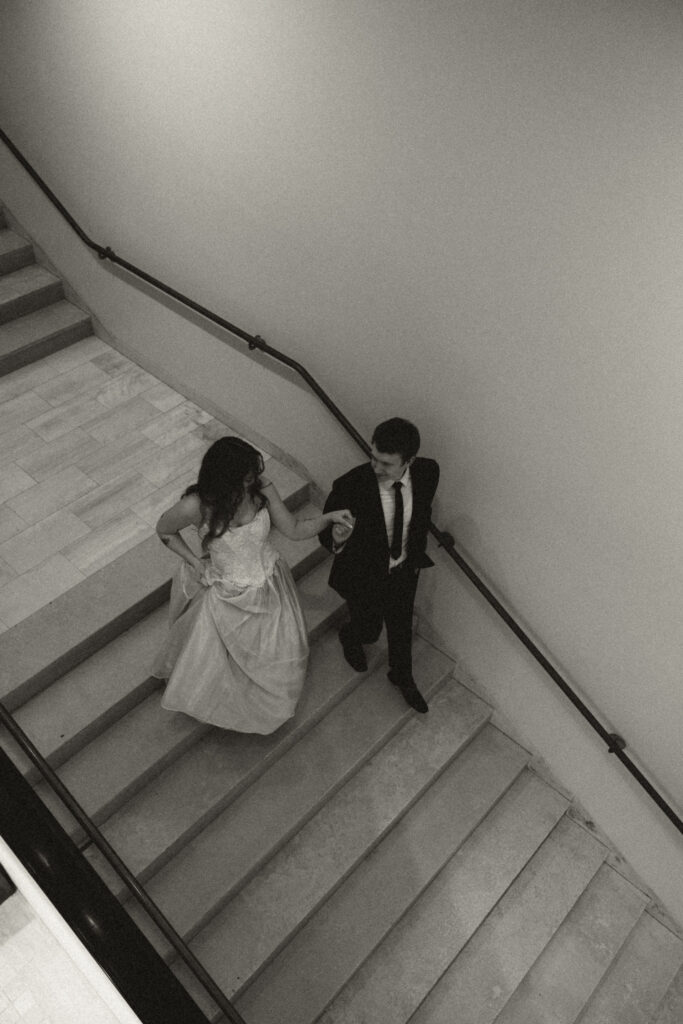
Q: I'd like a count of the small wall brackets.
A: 4